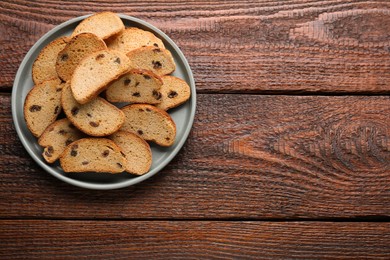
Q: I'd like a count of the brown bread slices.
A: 14